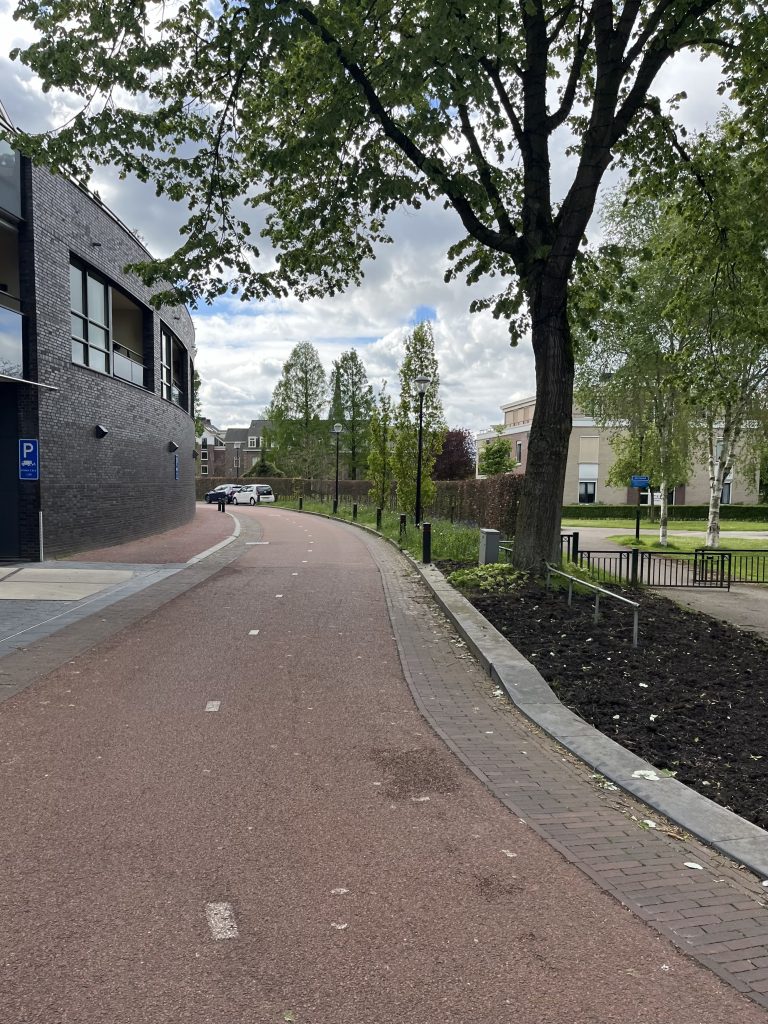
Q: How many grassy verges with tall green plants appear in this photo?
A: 1